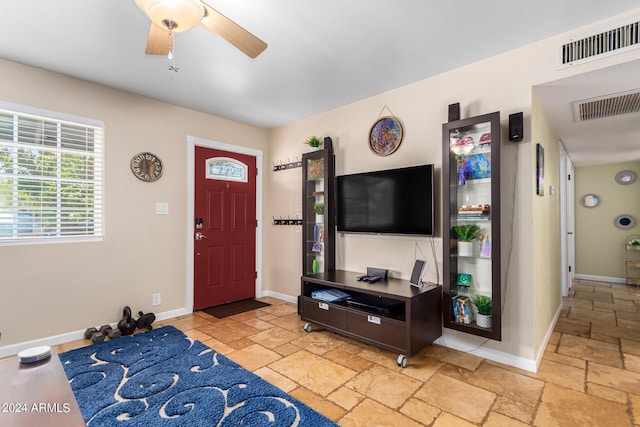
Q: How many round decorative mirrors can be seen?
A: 3